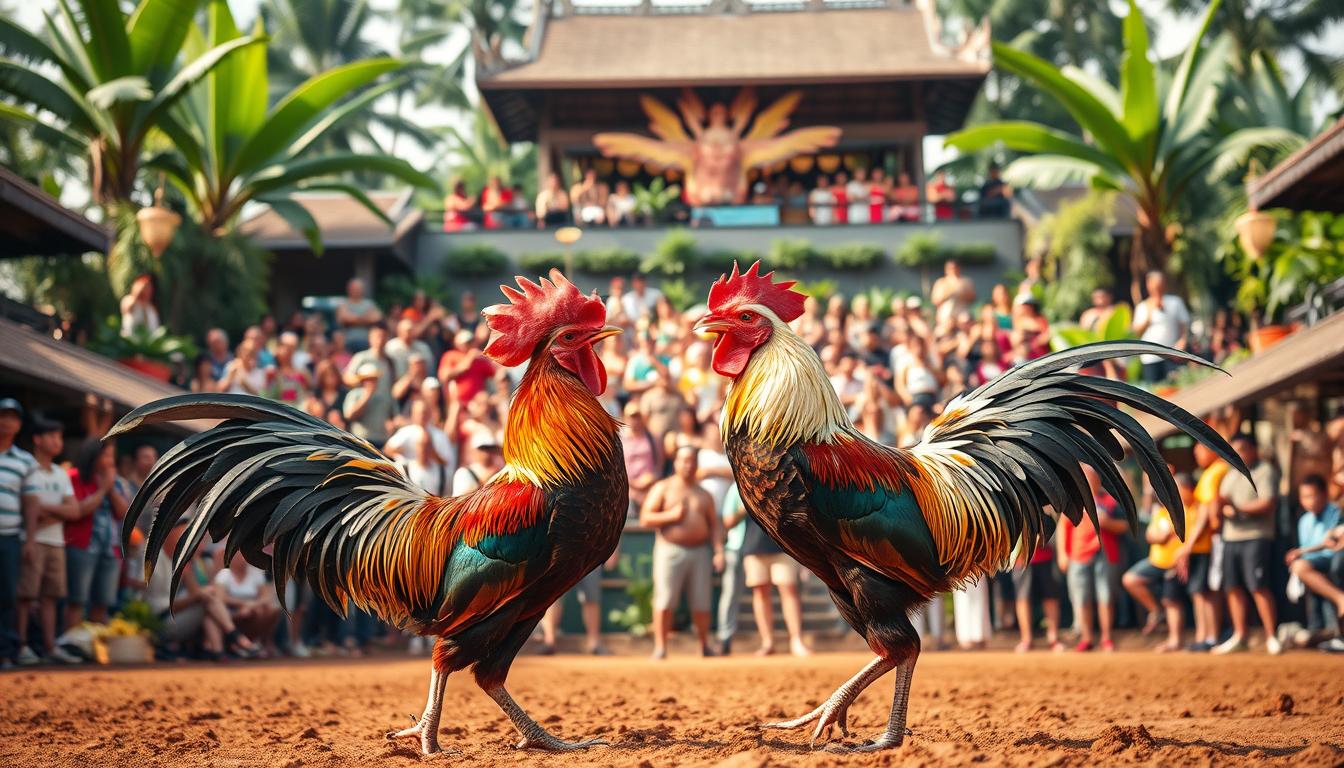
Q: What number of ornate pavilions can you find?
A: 1